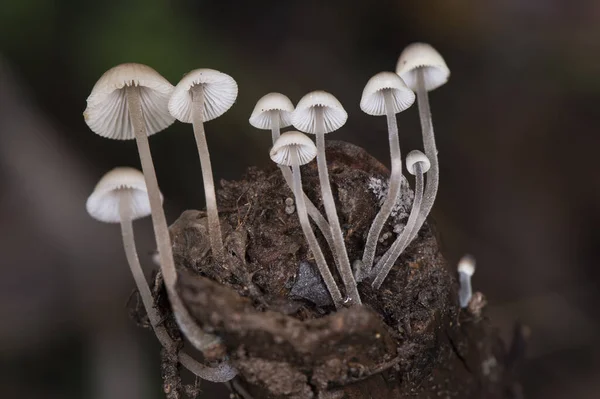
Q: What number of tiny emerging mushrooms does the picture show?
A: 1